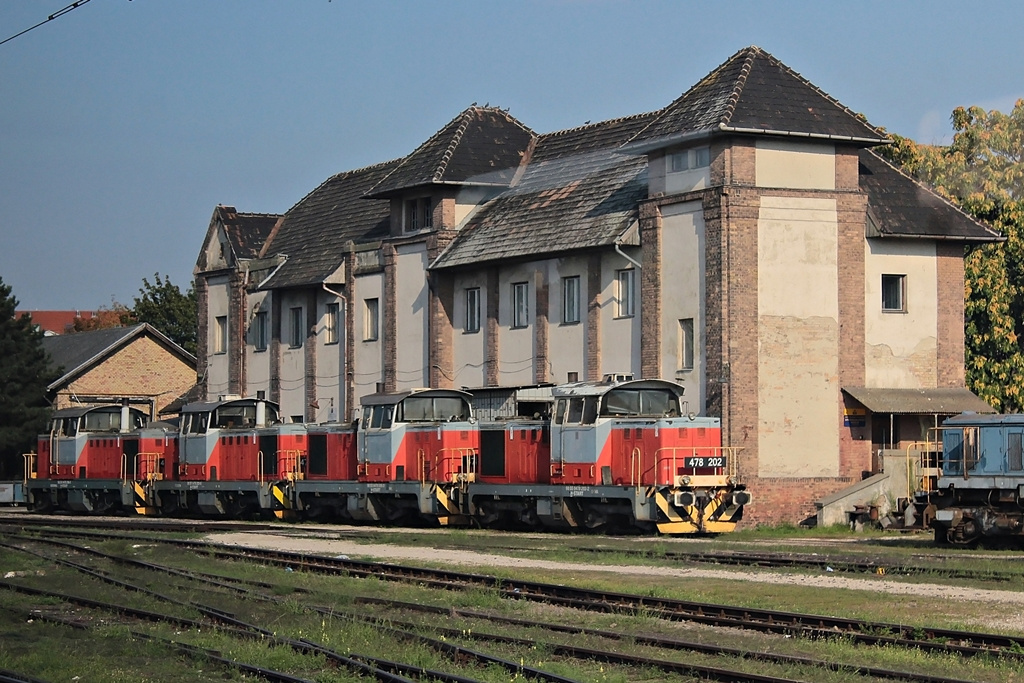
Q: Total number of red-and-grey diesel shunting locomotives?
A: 4